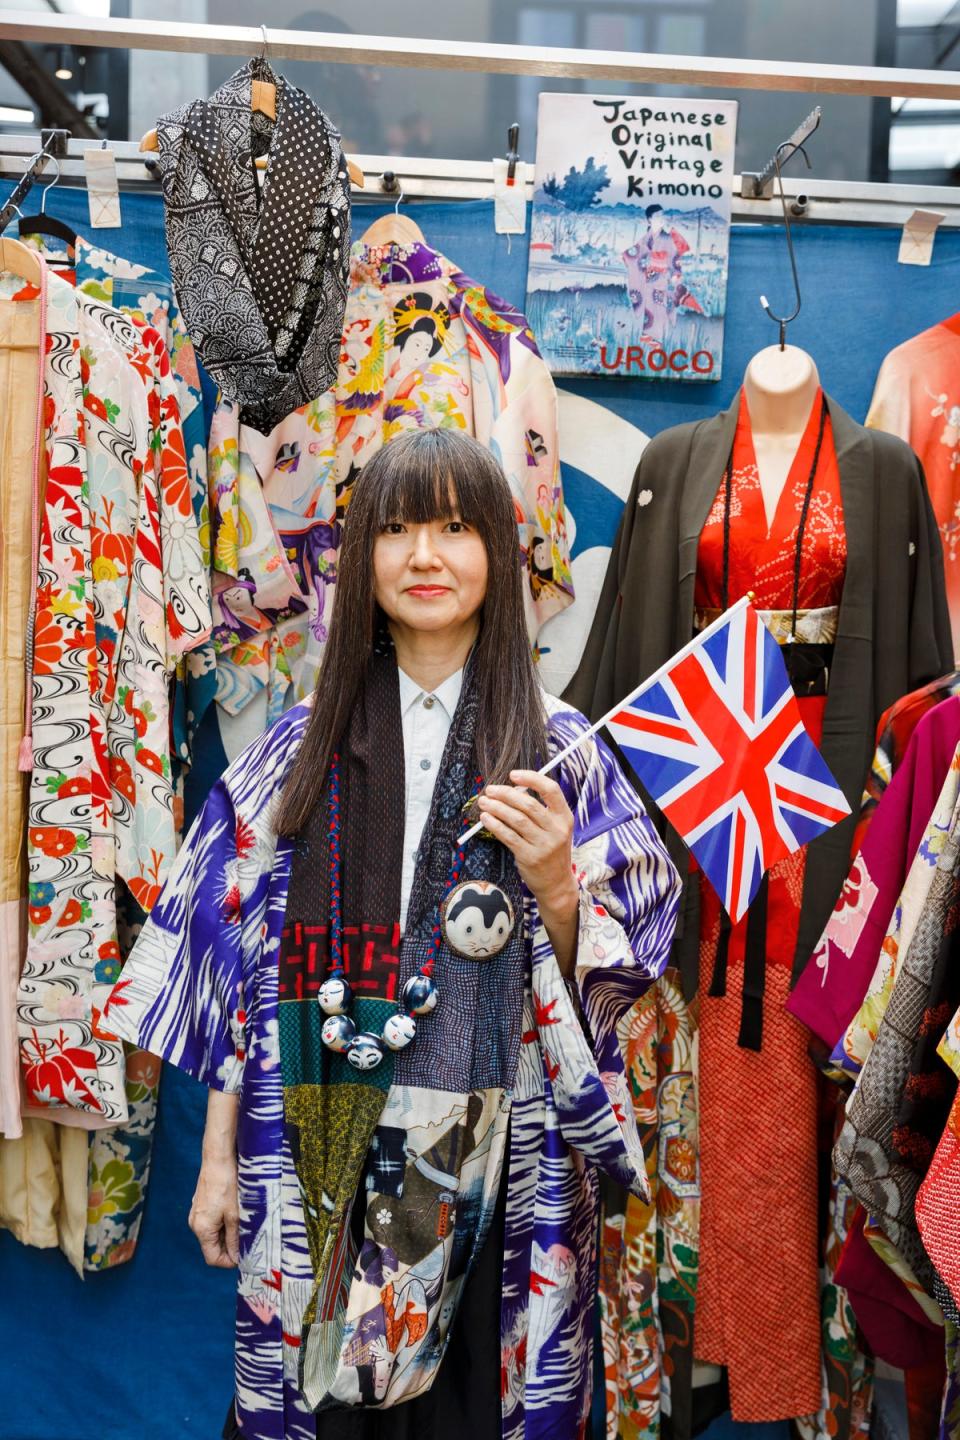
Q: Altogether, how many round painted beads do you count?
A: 5